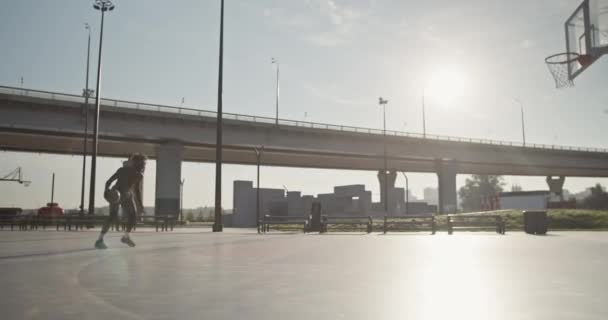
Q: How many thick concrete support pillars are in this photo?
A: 4